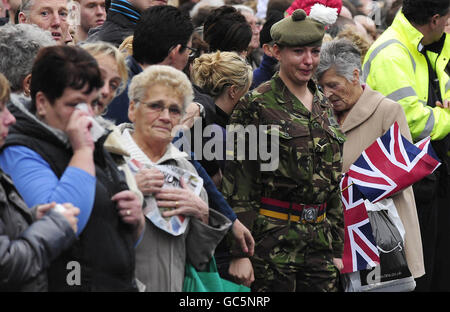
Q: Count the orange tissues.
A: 0